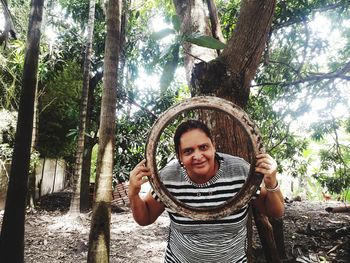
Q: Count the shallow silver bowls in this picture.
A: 0